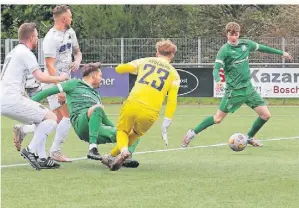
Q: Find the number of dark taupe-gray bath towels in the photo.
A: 0